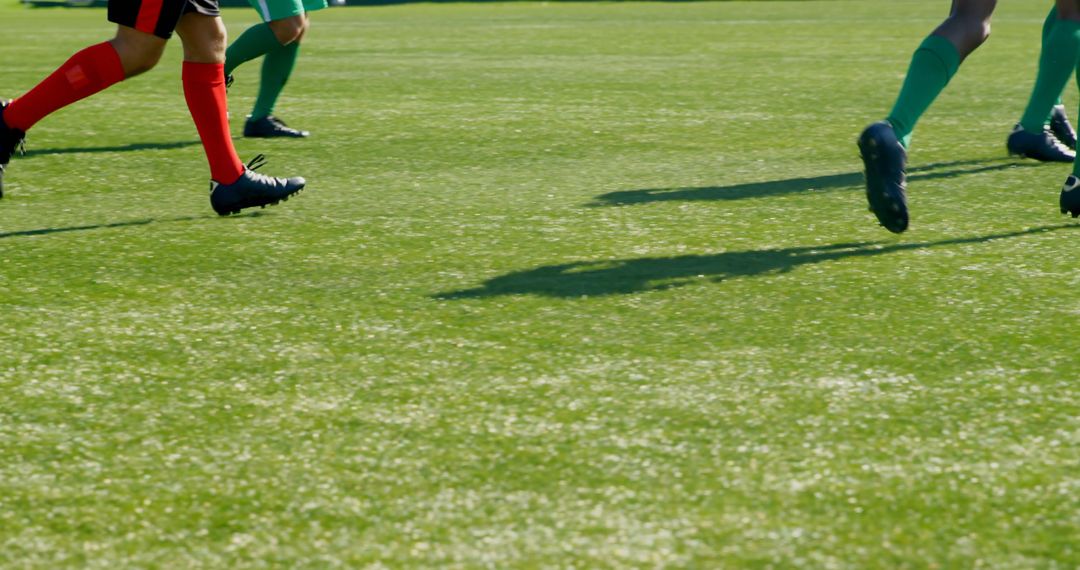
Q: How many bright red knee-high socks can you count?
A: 2